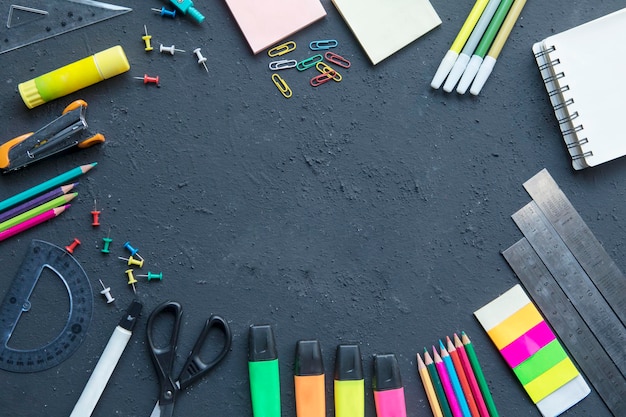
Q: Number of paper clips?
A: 8